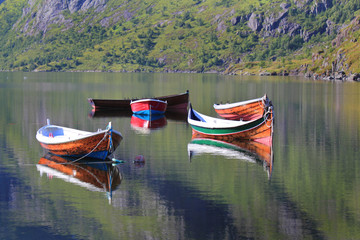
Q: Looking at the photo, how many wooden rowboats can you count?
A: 5